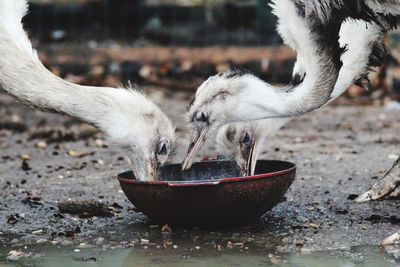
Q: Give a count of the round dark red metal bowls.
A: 1